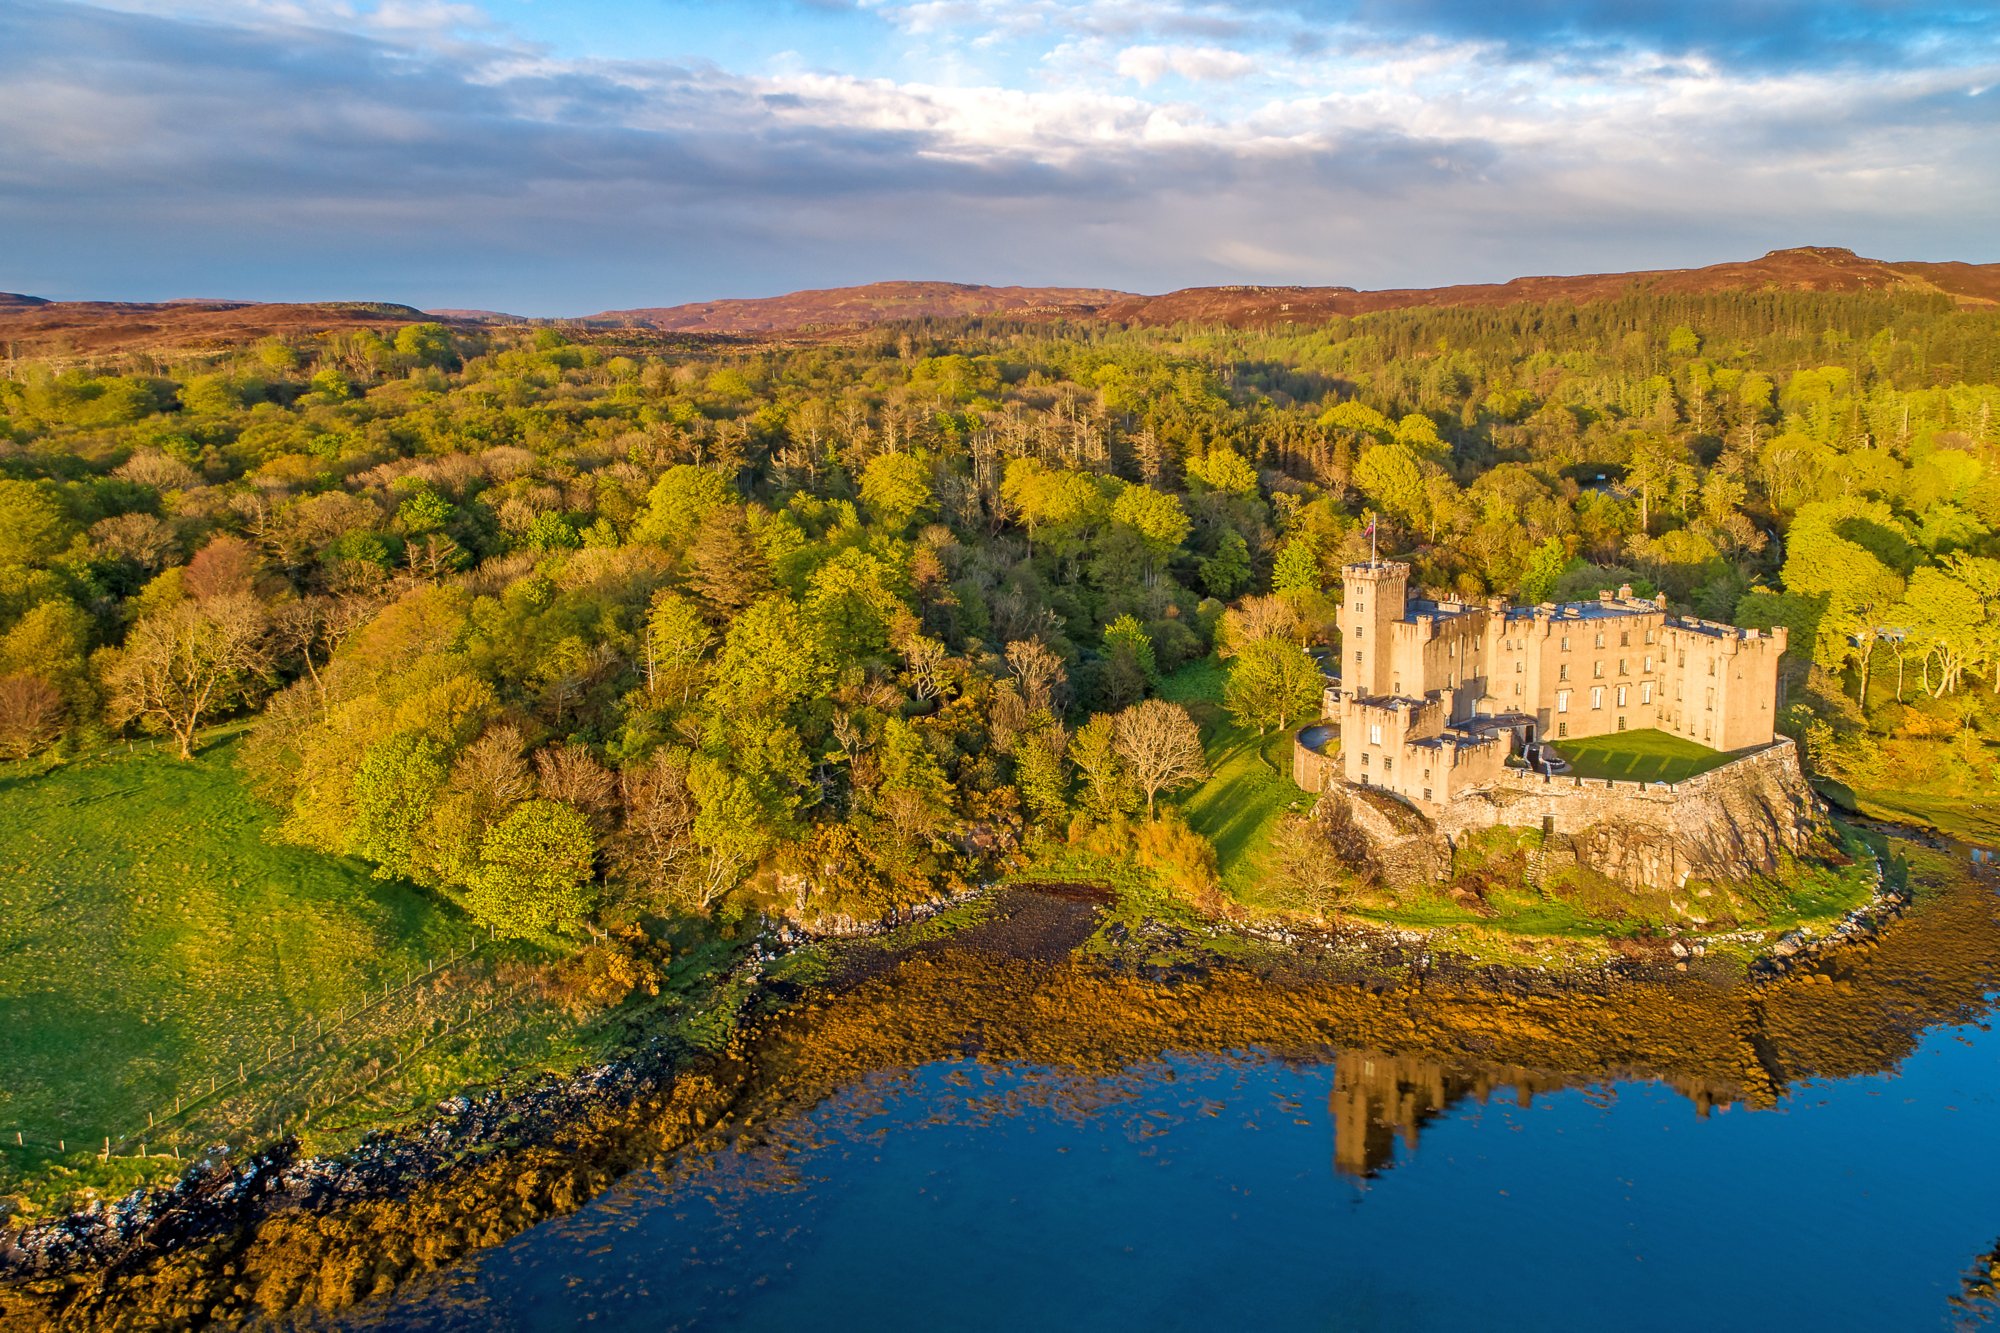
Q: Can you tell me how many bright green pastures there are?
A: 1